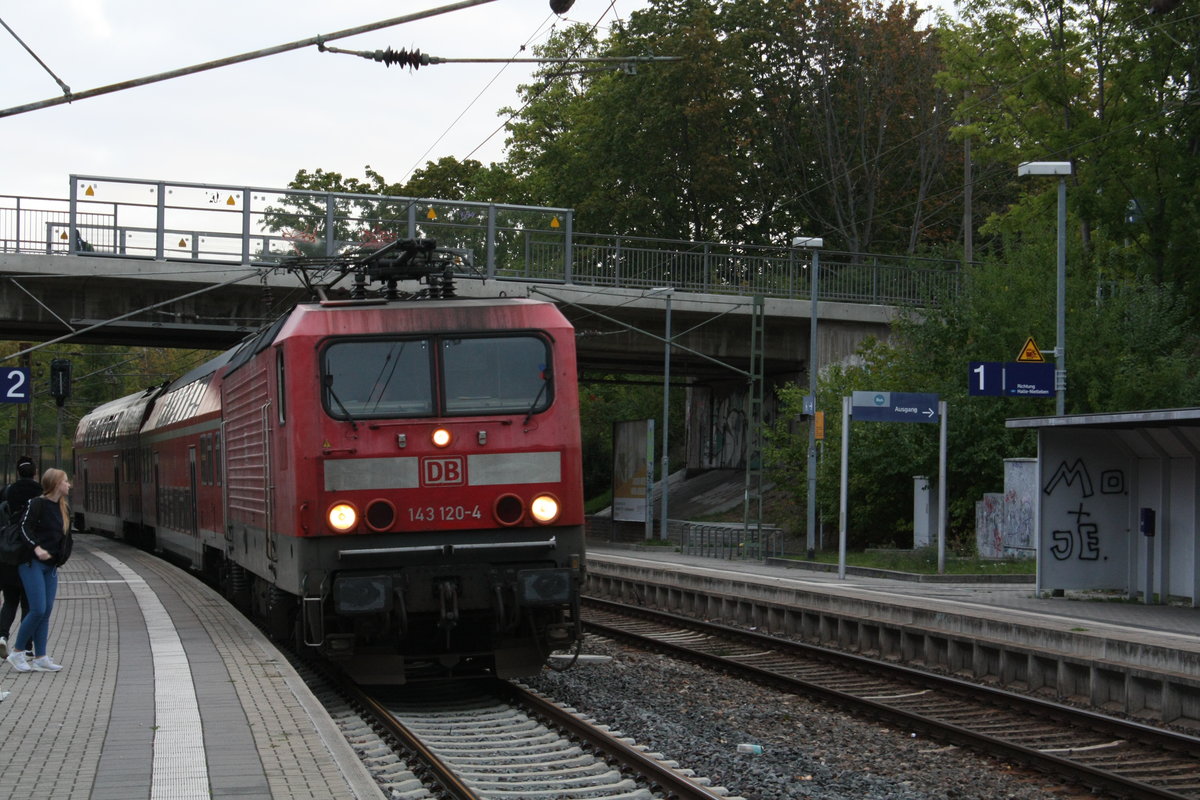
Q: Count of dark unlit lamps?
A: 2